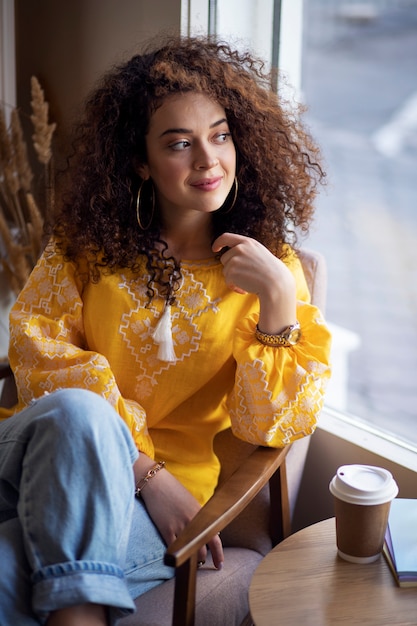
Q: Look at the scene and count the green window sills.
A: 0